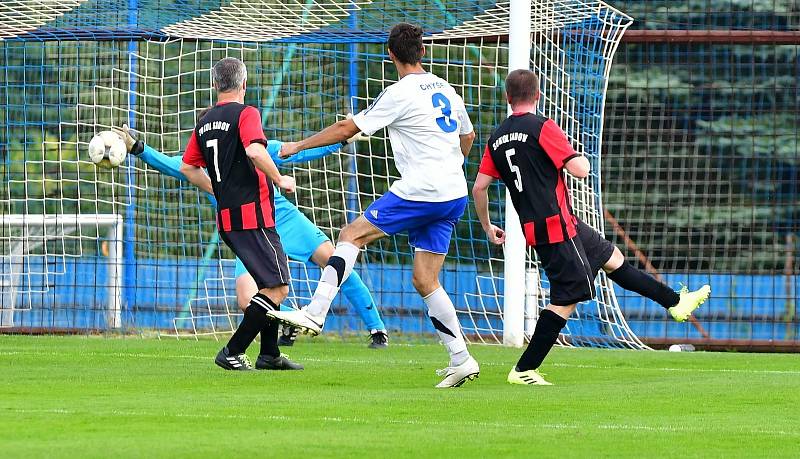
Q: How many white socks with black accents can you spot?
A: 2